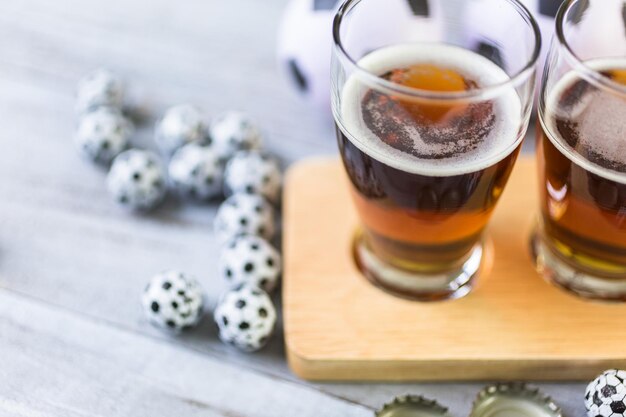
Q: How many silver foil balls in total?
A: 12